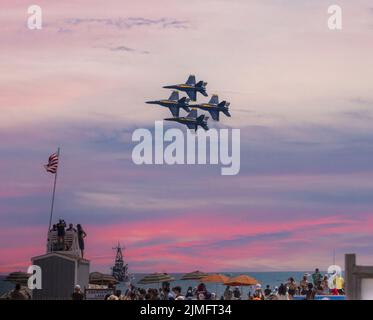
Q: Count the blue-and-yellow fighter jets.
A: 4